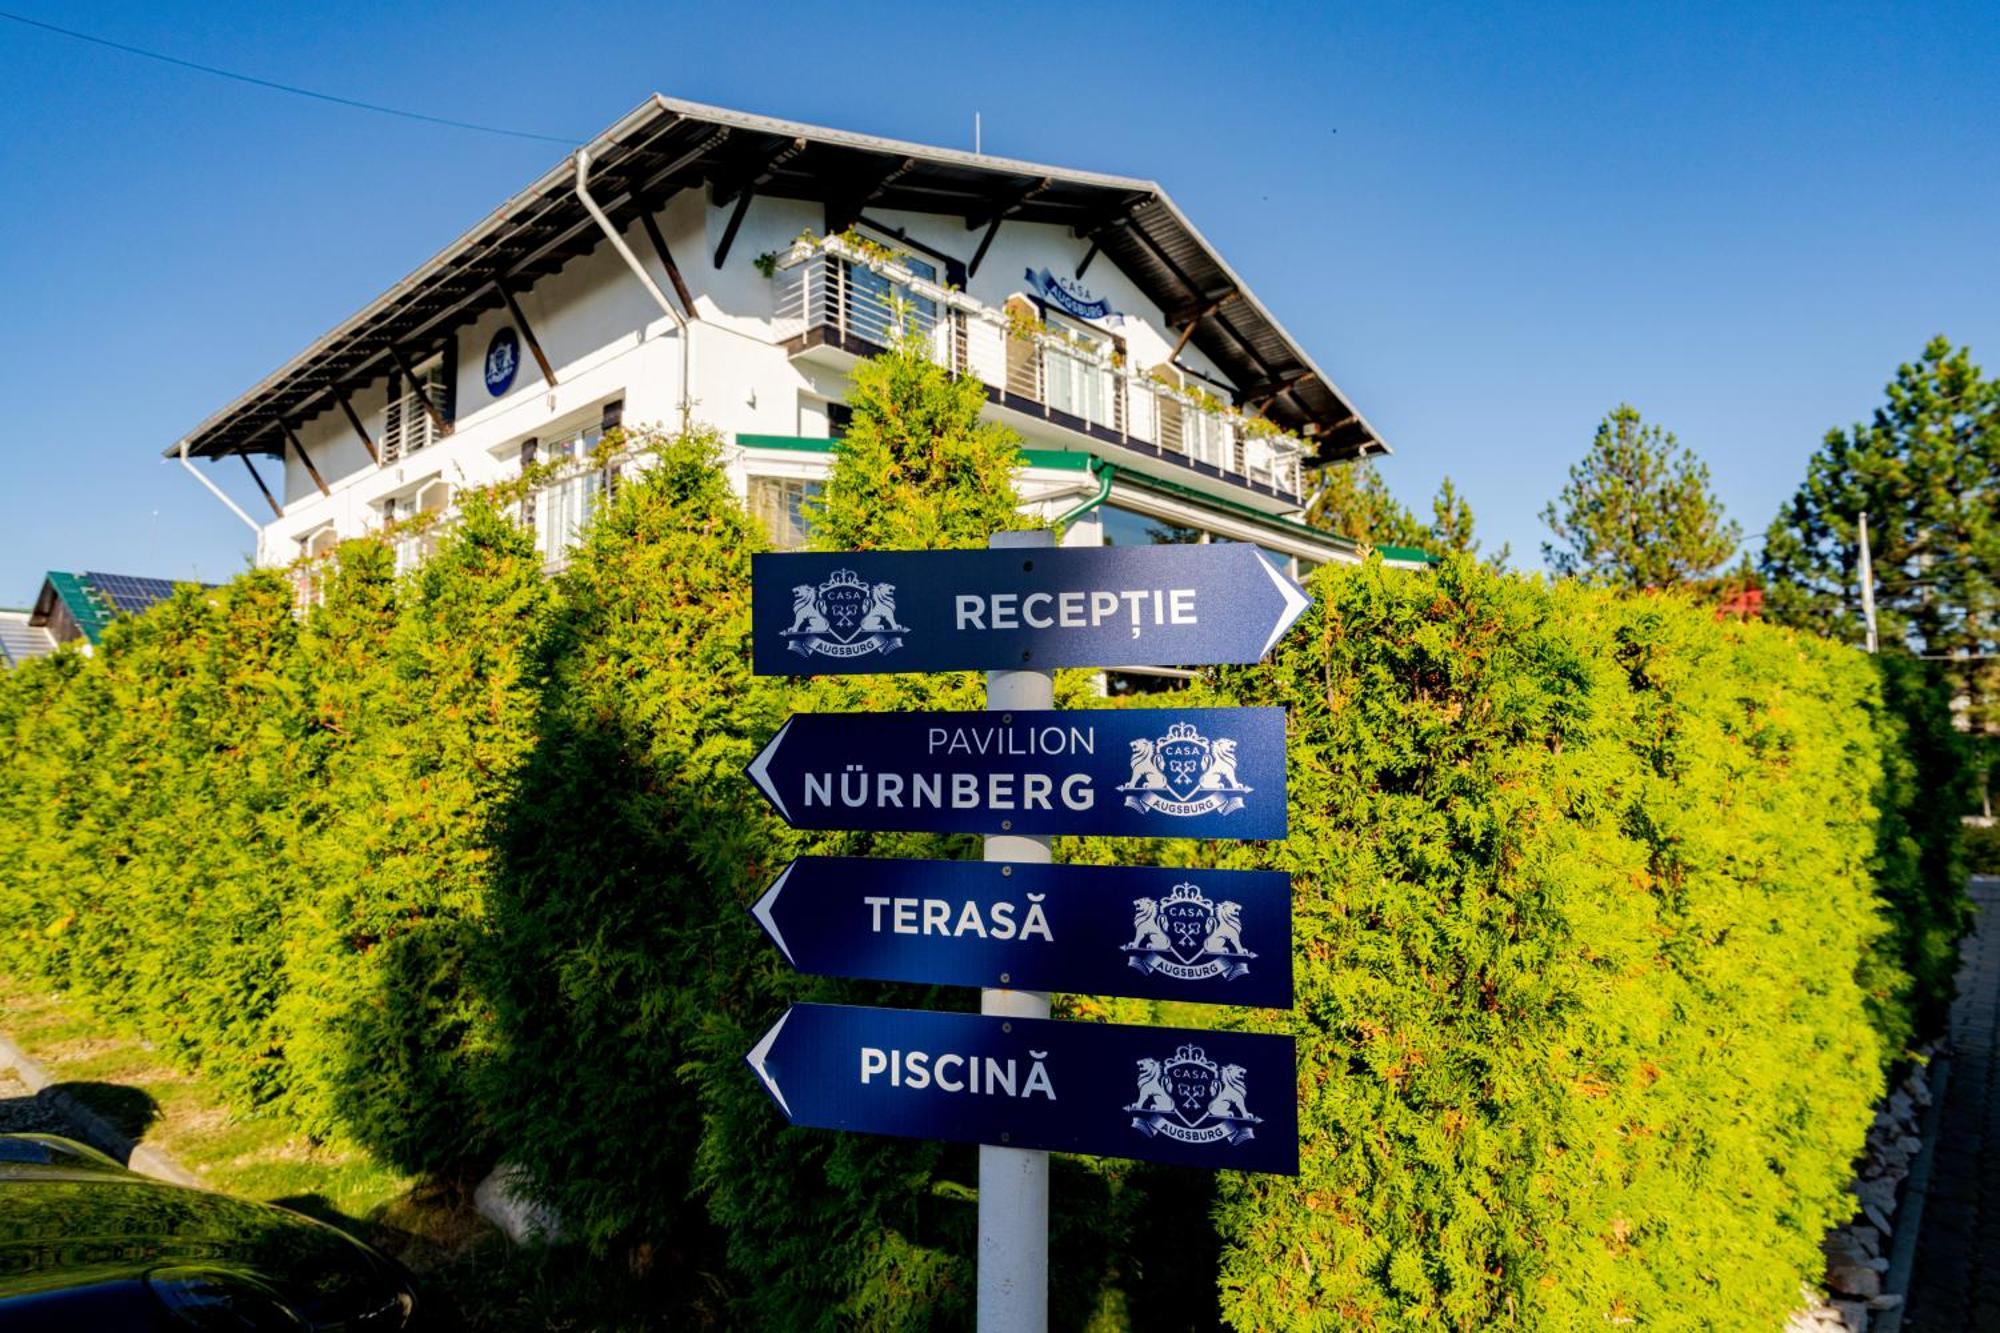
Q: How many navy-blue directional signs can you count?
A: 4